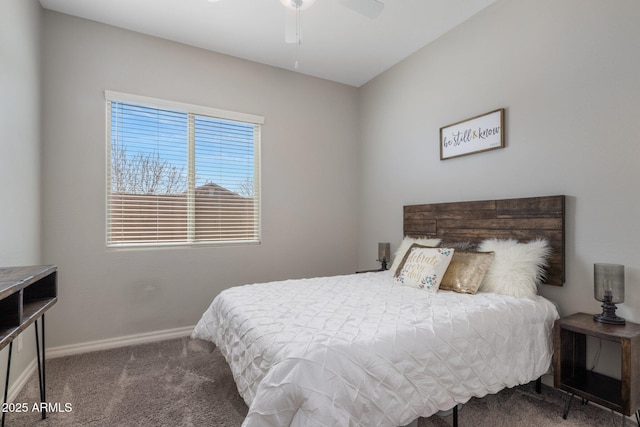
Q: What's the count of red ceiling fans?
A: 0